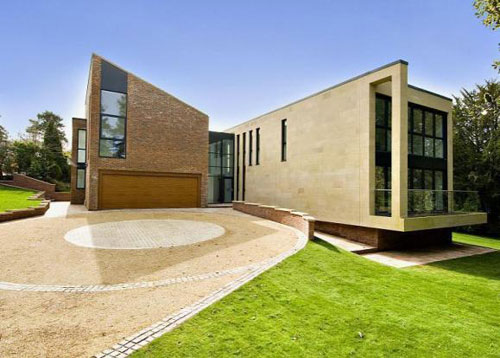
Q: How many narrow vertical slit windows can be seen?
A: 5